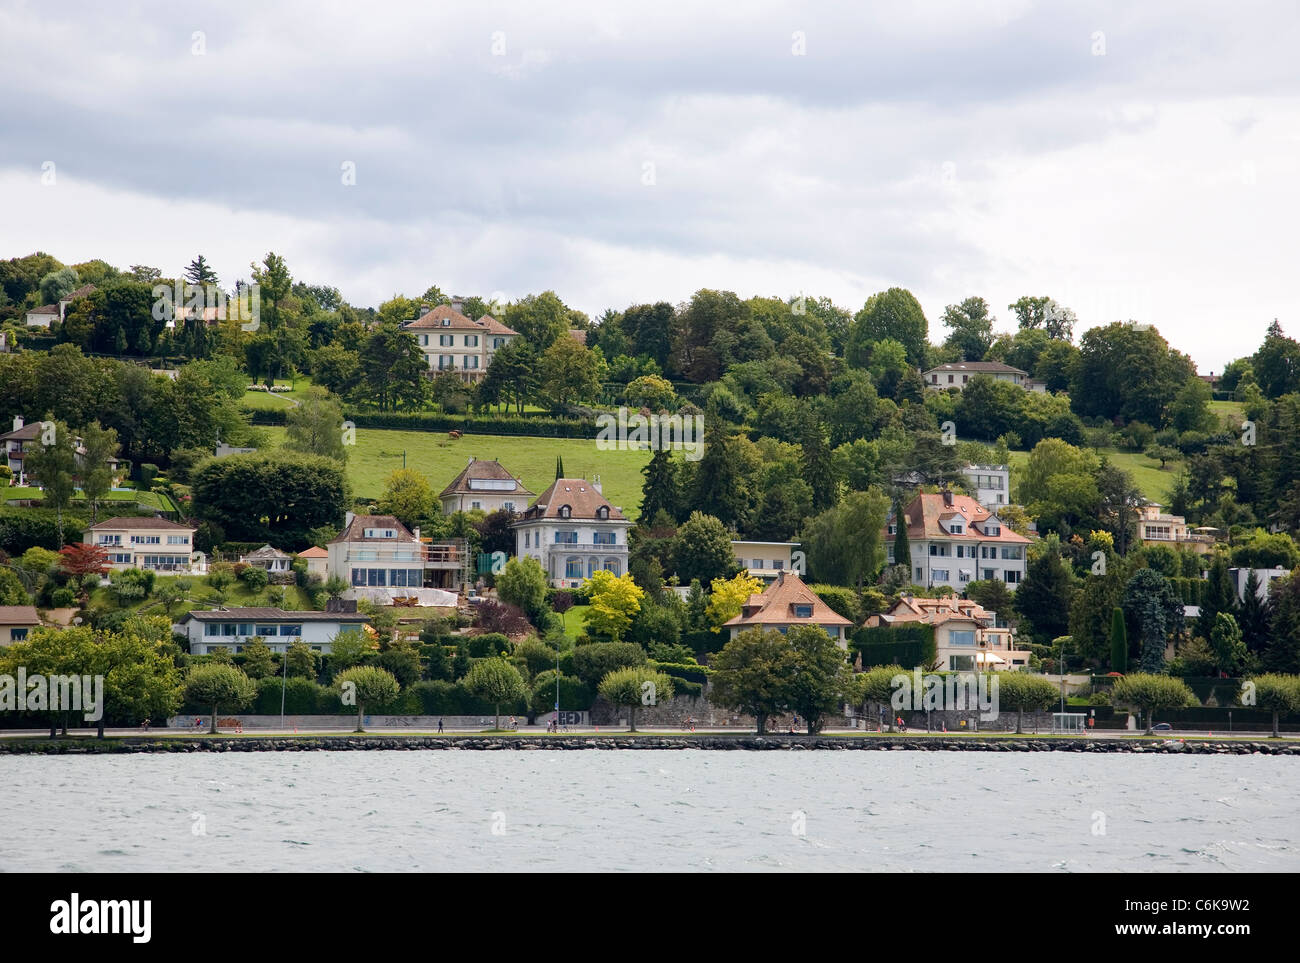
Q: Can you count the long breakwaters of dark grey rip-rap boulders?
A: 1